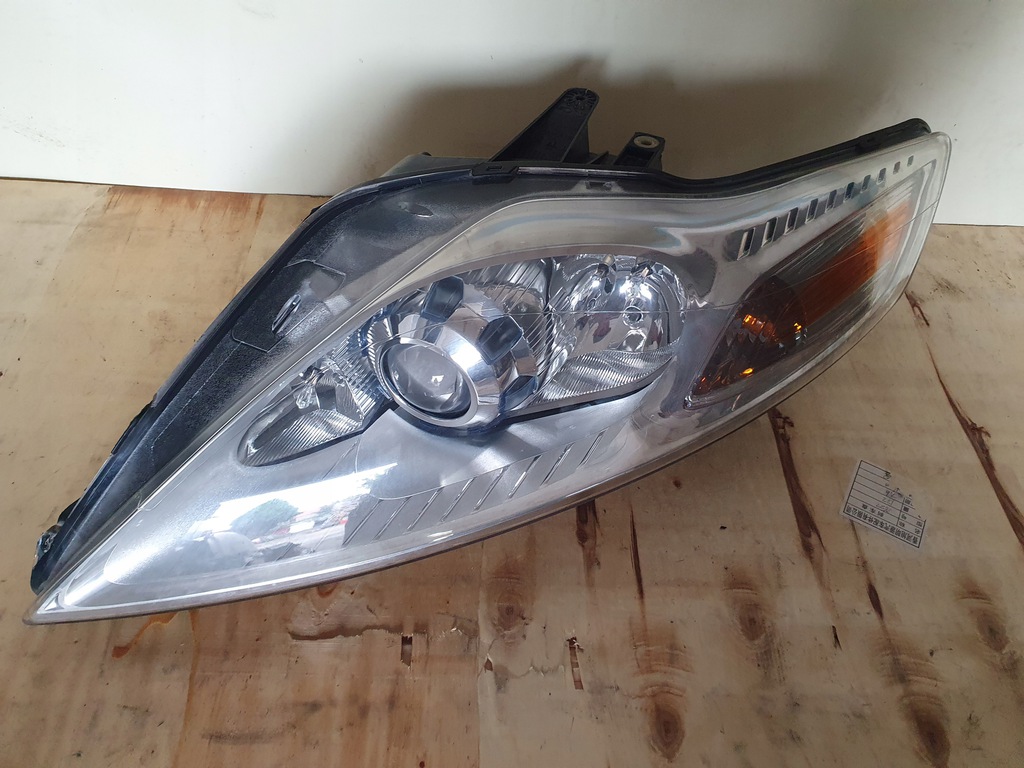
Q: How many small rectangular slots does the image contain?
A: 10